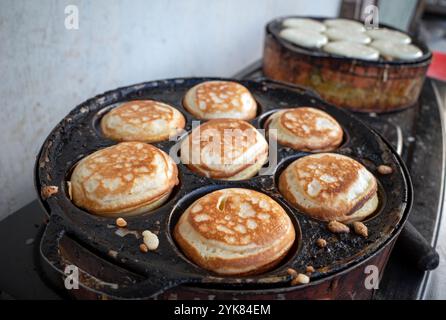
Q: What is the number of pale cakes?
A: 7